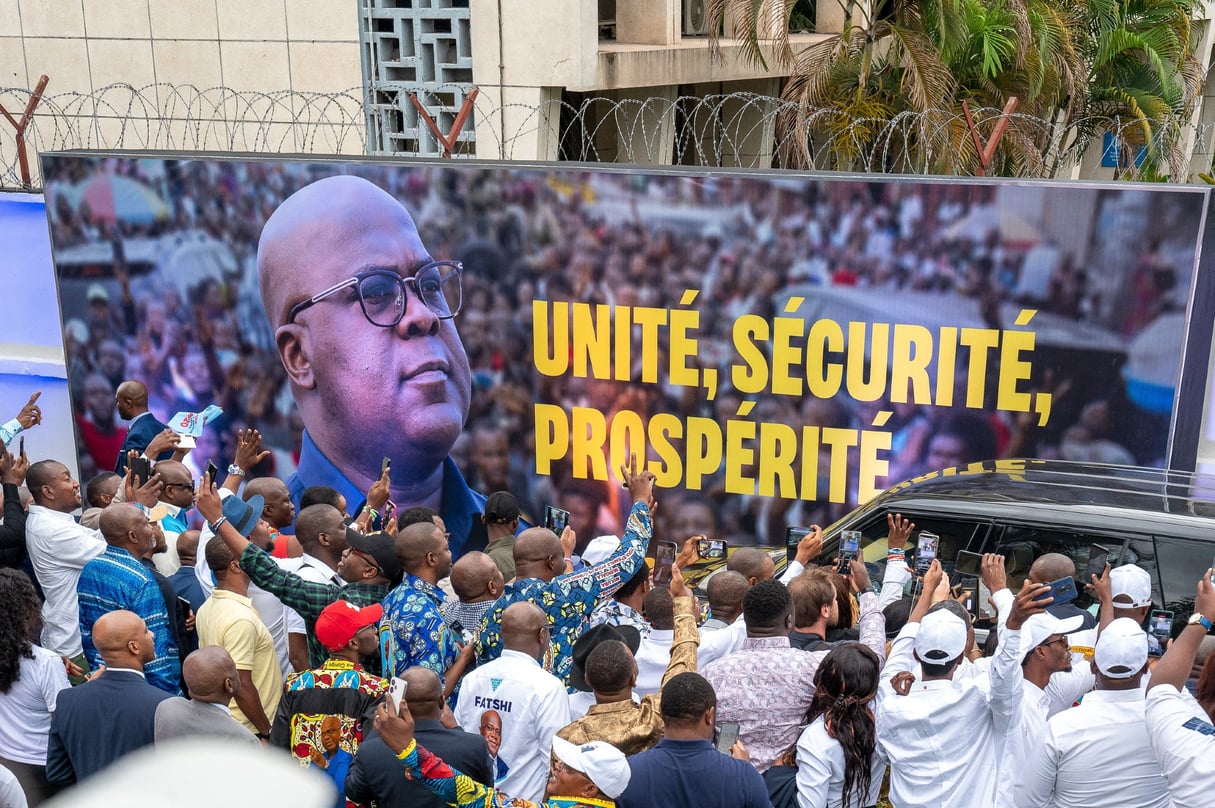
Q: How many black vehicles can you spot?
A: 1